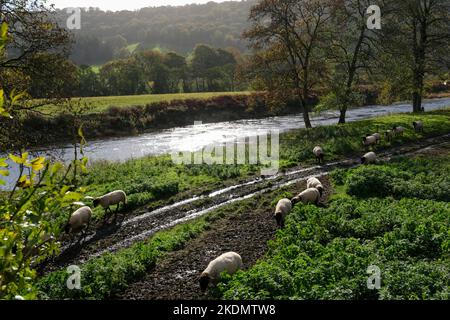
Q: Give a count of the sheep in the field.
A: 13